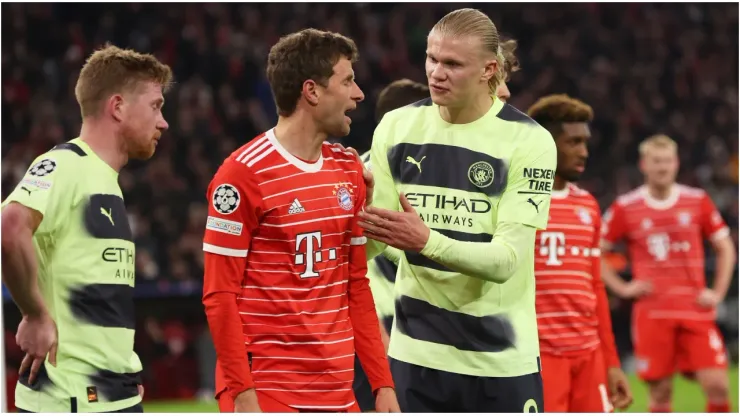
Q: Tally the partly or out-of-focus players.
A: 4